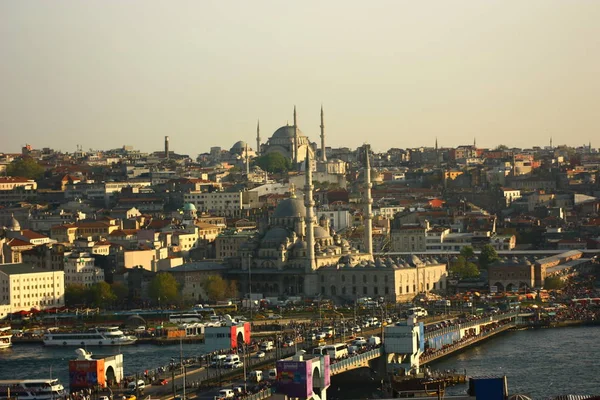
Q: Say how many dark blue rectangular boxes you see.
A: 1